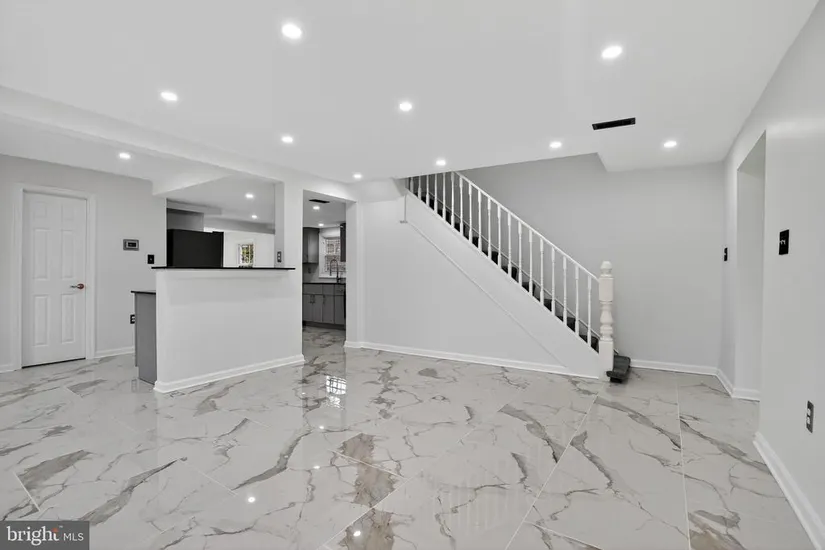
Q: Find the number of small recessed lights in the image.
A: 14